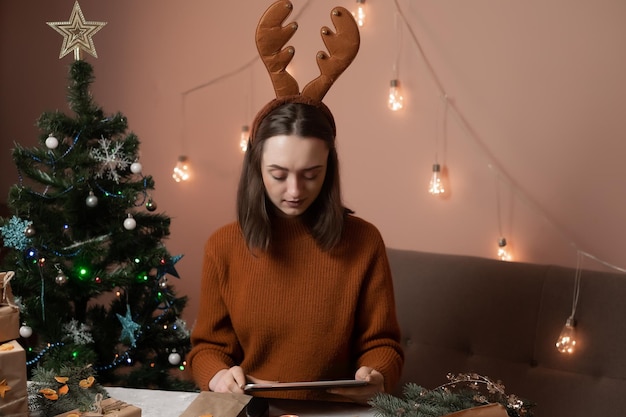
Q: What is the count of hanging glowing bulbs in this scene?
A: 7